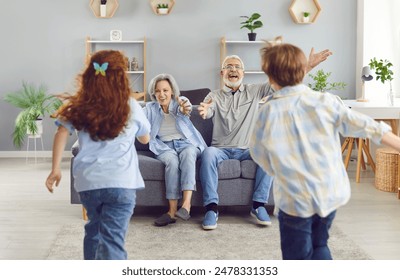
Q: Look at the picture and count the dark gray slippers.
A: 2